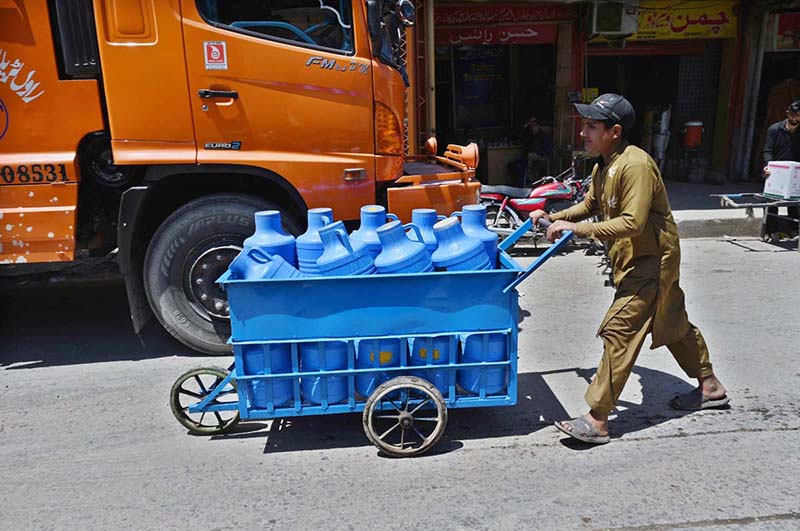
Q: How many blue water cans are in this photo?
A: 14